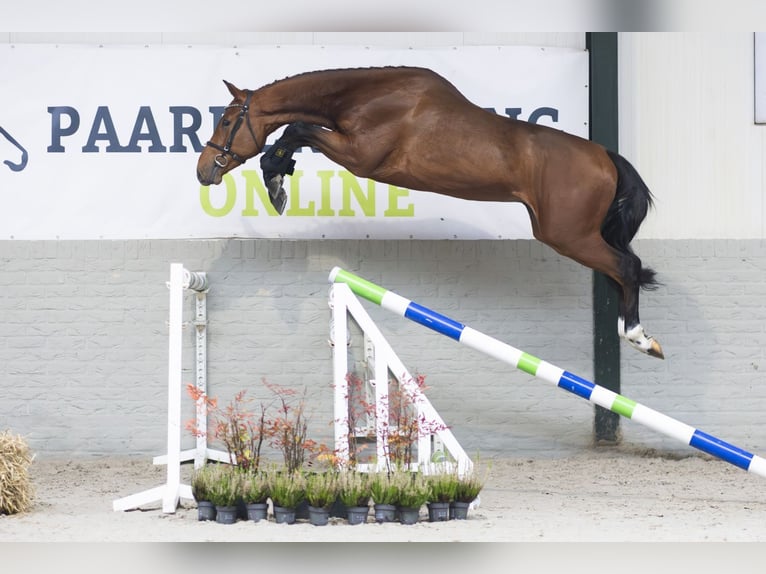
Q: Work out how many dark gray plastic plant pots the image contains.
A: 10